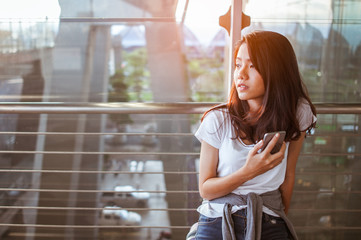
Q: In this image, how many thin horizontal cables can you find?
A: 6